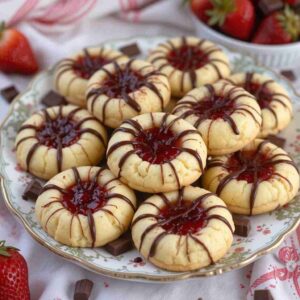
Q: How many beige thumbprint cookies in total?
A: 10